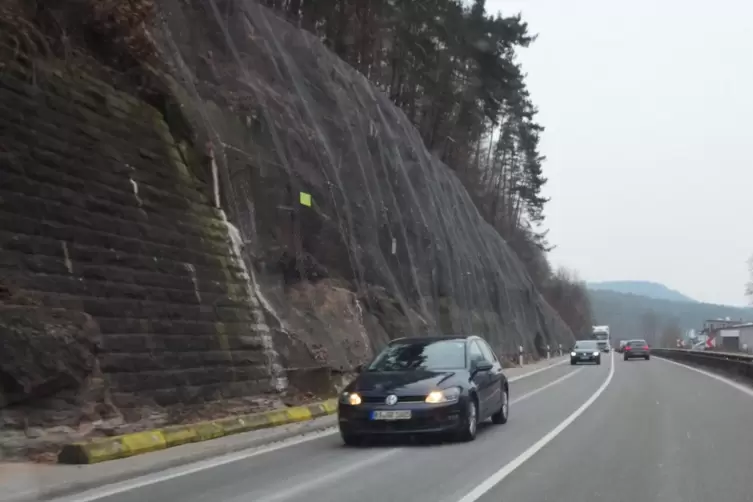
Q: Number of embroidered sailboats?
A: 0